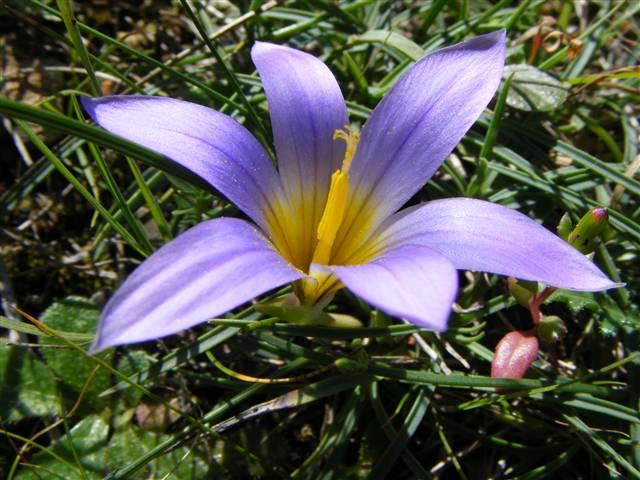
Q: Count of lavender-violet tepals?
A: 6